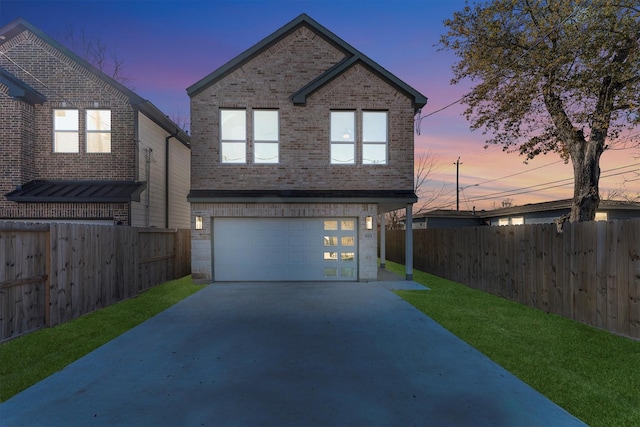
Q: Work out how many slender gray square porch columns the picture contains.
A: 2